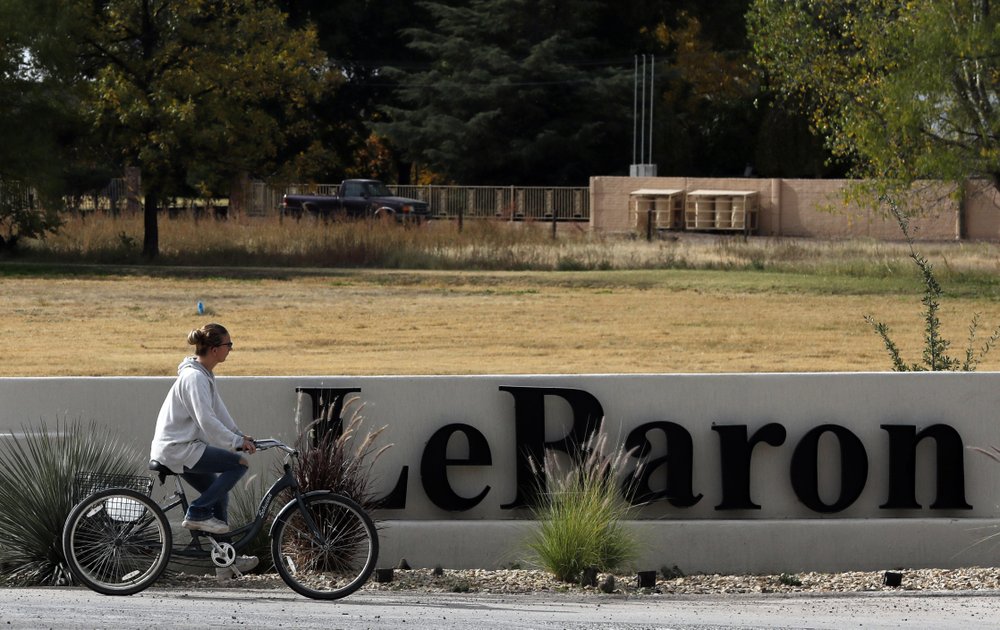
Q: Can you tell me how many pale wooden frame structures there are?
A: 2